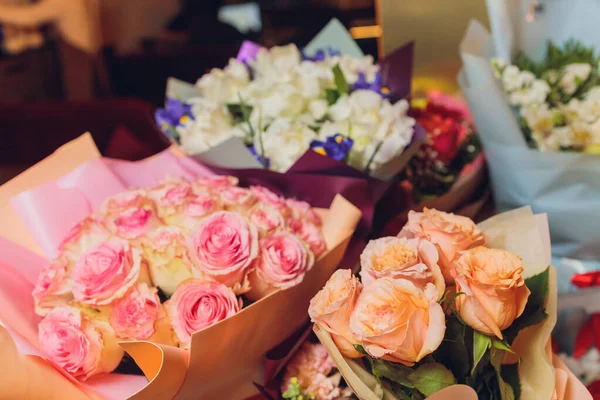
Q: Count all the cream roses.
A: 5